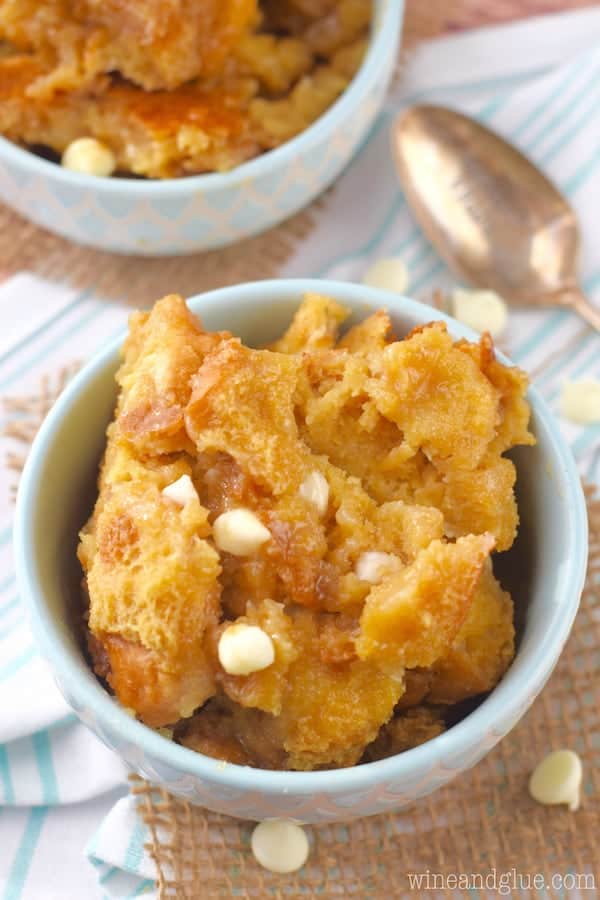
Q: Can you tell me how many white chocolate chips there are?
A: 11